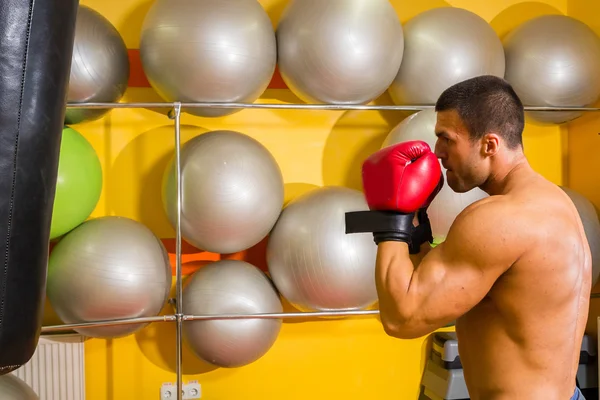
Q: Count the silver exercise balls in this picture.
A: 12